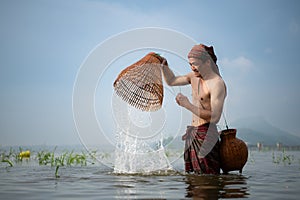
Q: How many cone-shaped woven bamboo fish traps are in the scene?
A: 1